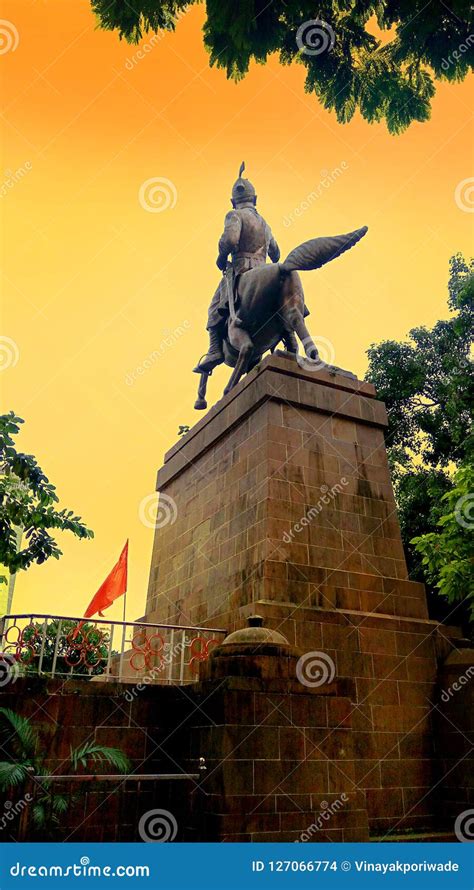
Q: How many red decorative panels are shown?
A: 4